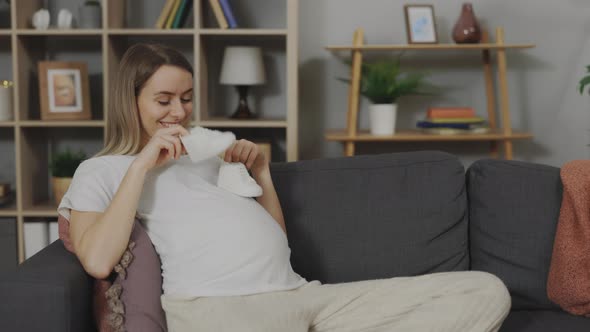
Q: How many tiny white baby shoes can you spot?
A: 2